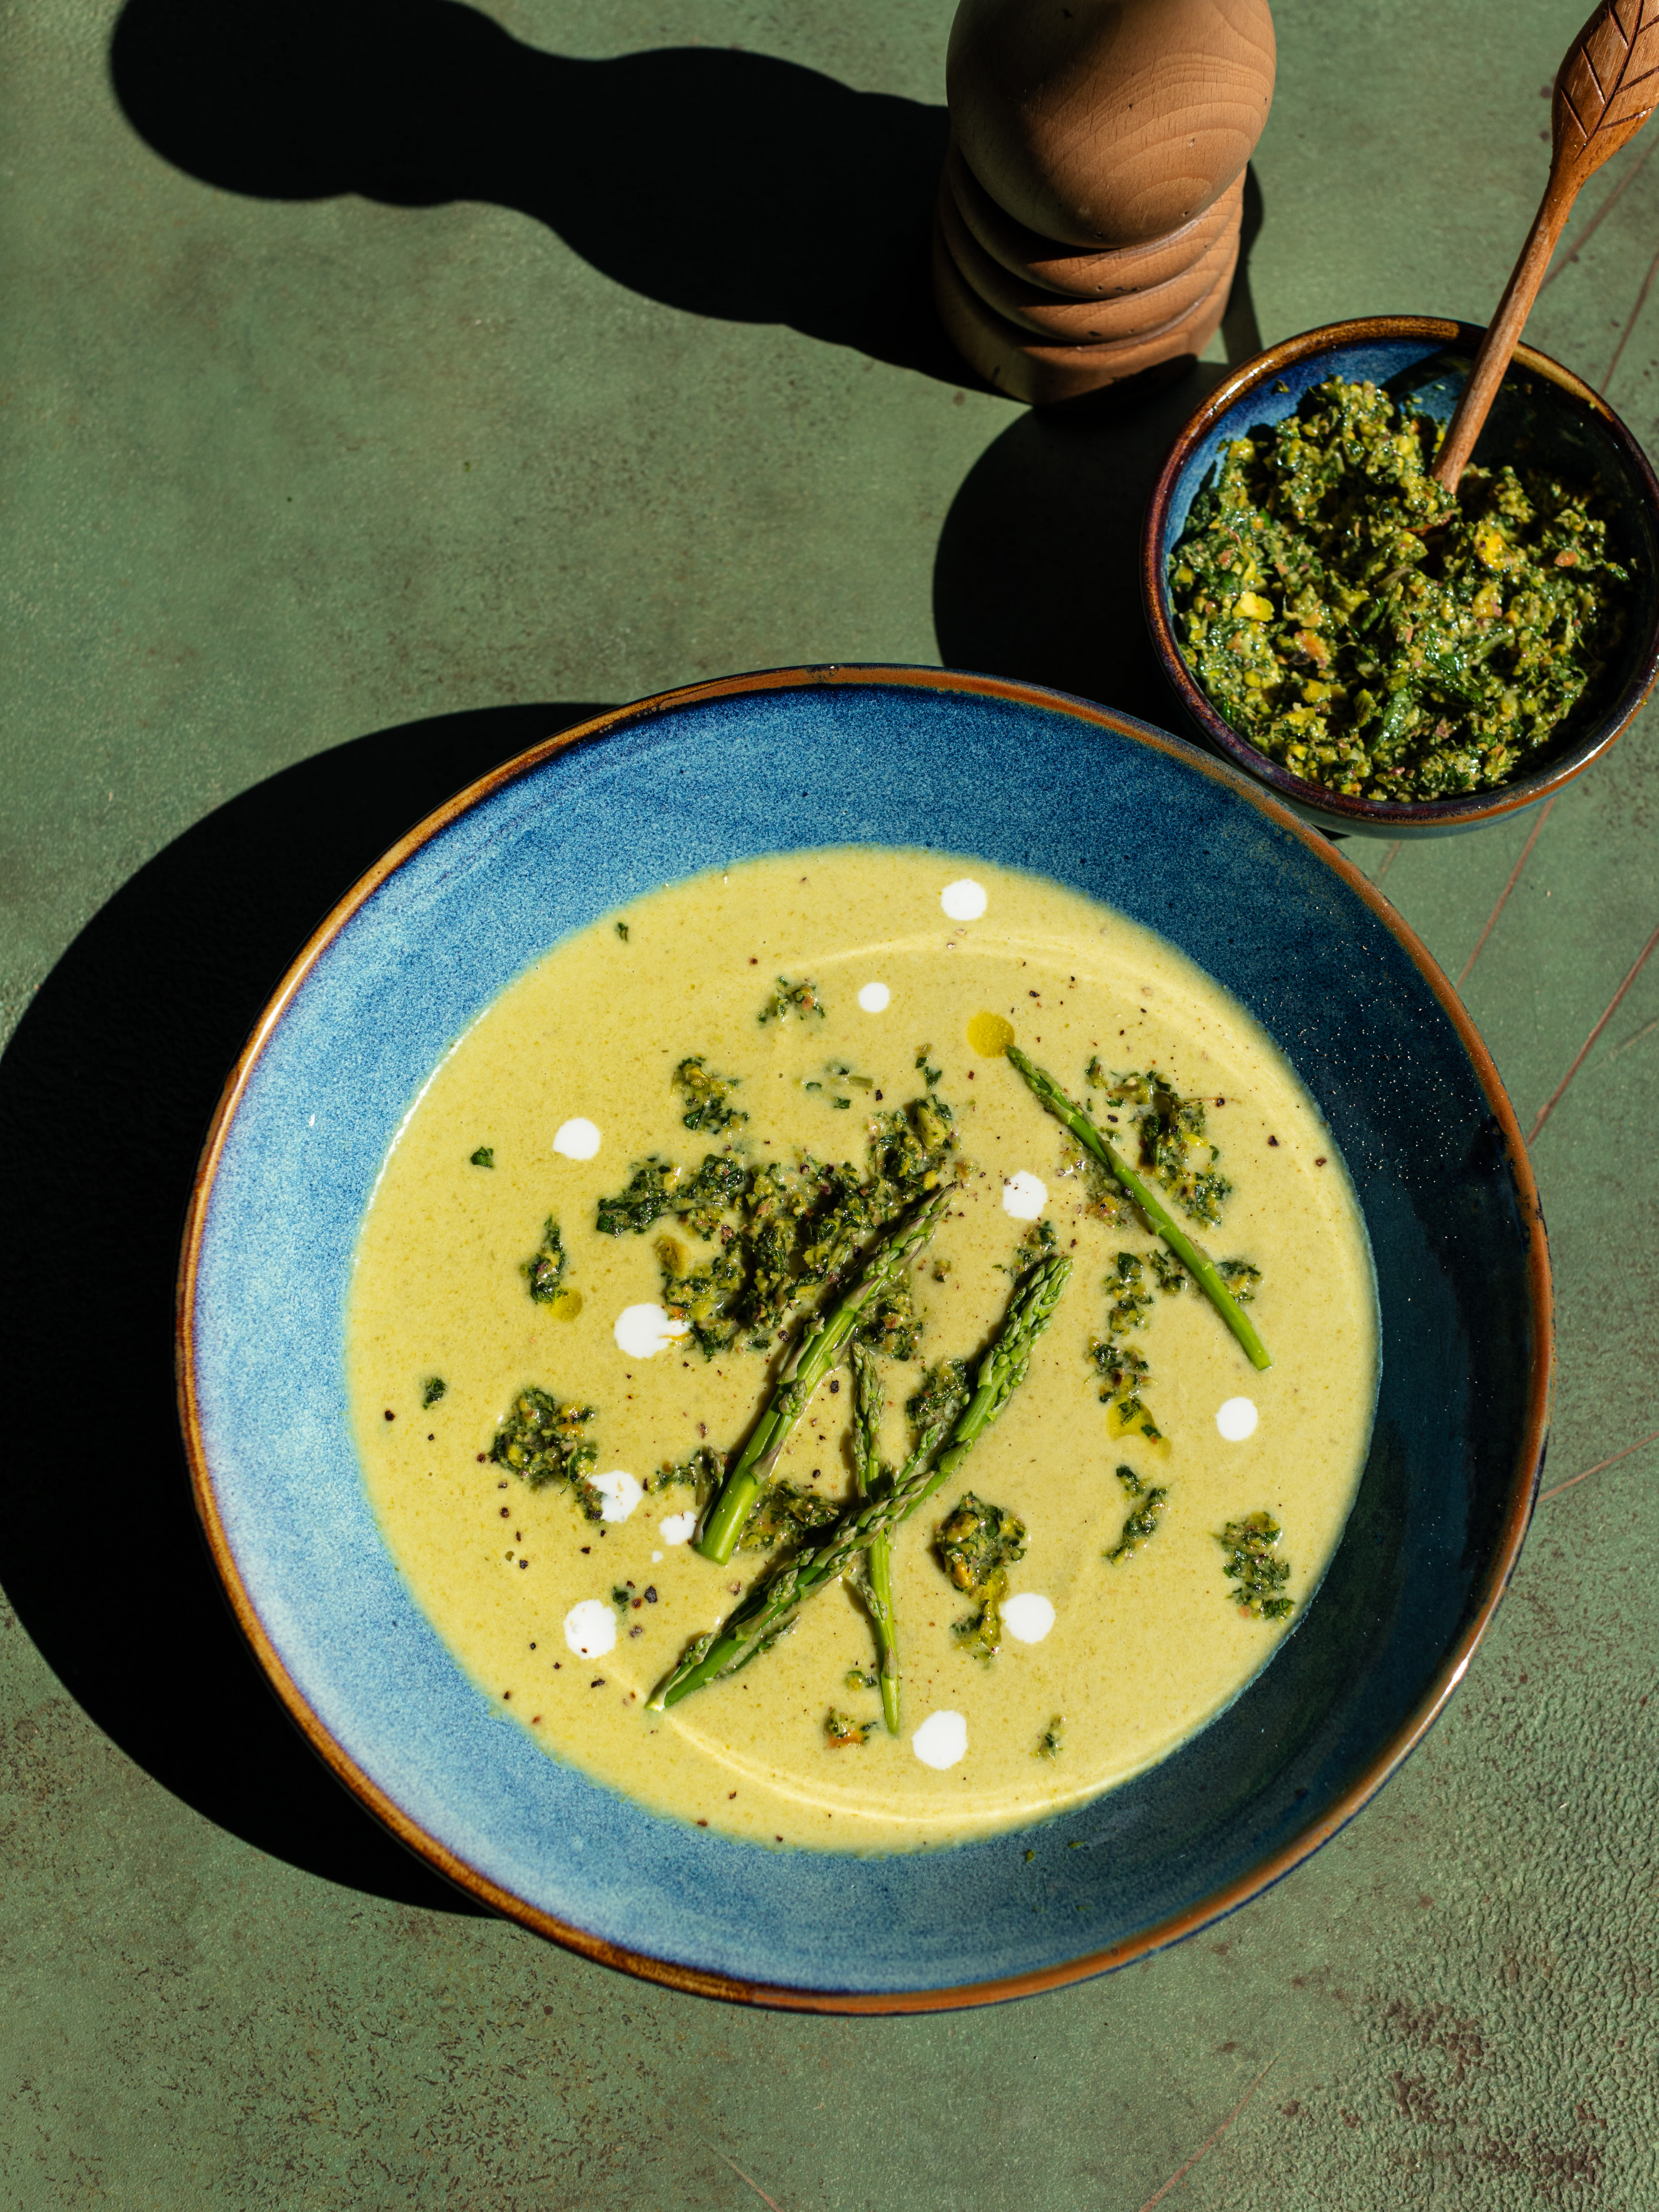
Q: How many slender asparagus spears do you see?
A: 5